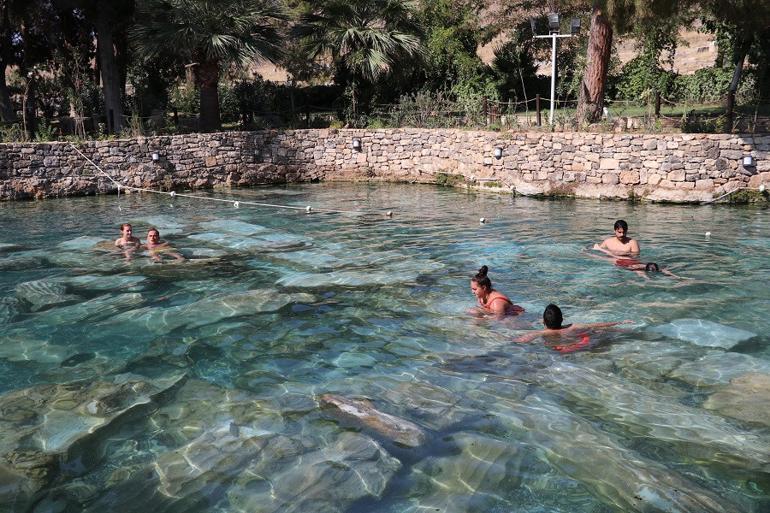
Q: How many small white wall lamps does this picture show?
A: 4